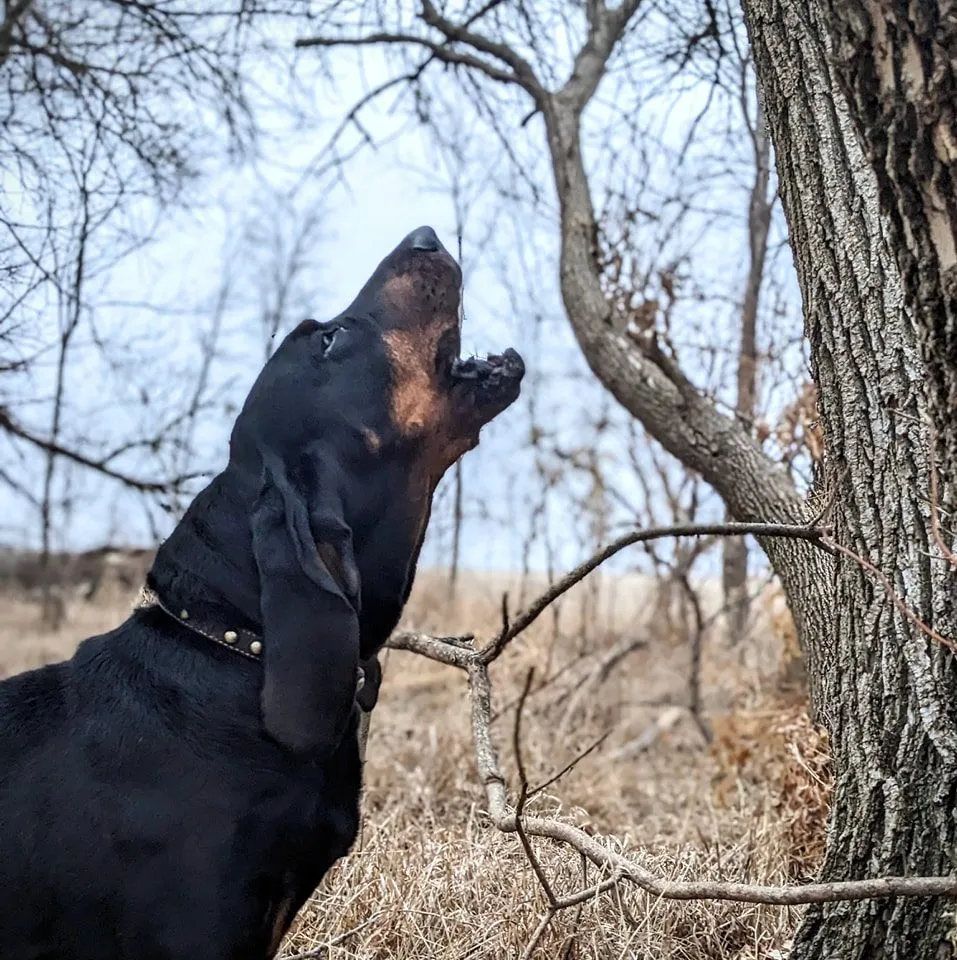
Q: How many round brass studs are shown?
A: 3